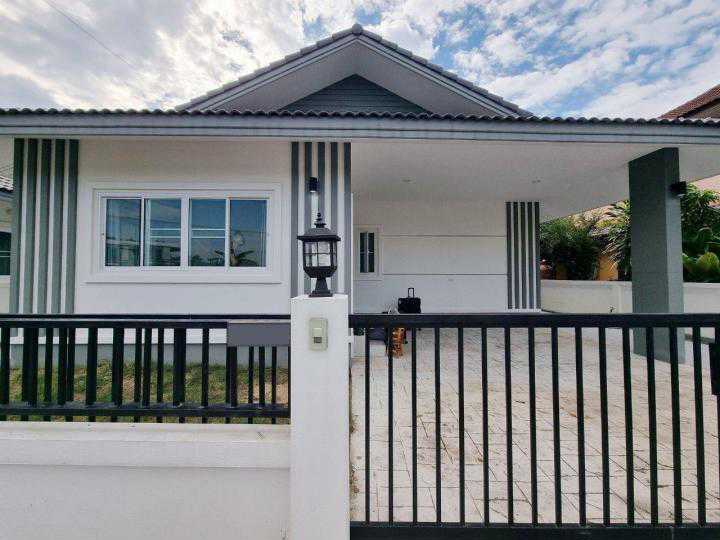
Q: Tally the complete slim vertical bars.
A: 15